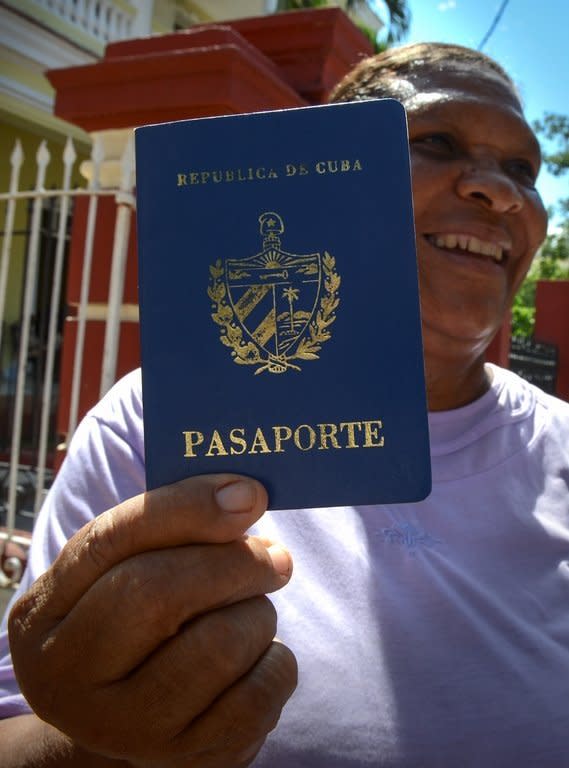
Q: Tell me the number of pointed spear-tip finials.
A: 5